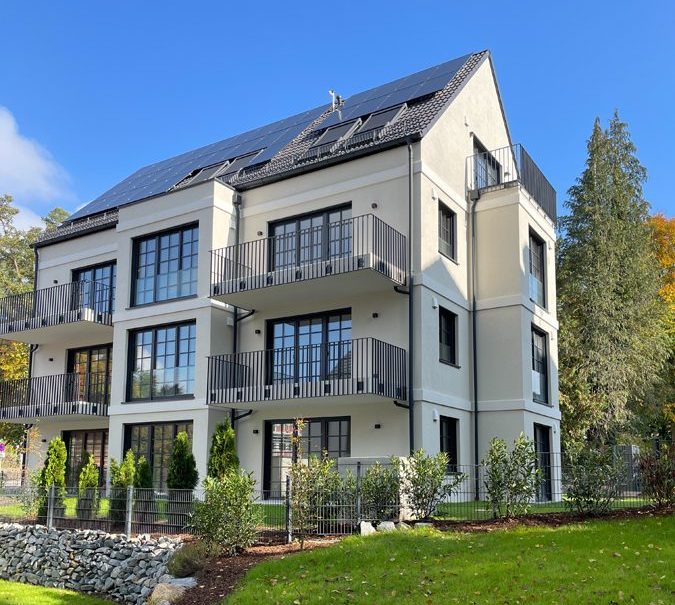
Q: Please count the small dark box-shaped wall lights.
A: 9